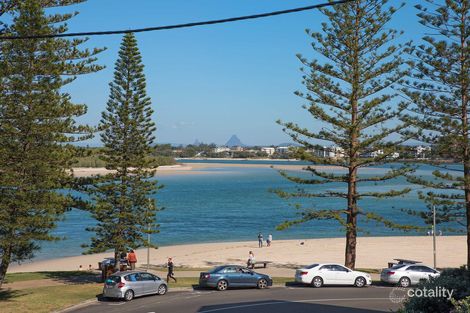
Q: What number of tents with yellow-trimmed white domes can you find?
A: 0